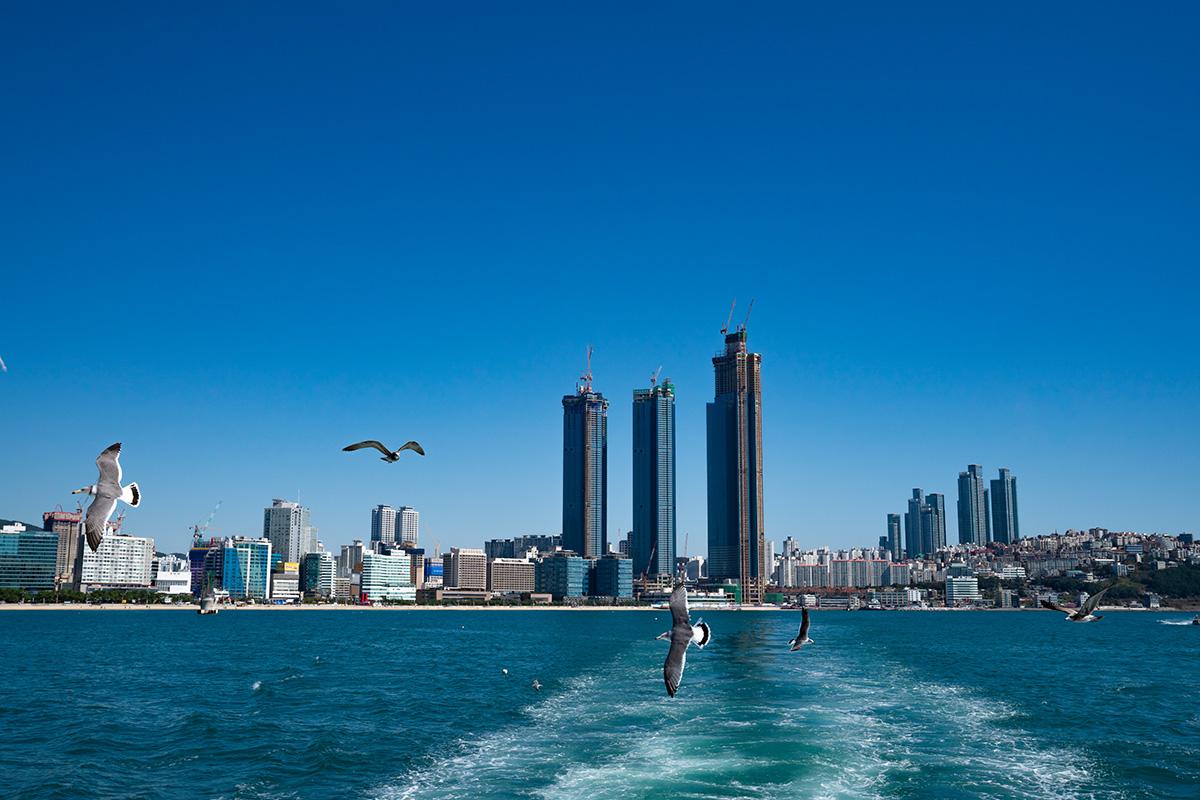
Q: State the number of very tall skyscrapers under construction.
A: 3